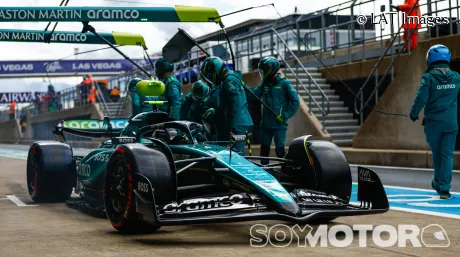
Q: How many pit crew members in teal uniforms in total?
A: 6